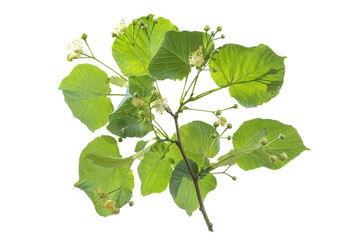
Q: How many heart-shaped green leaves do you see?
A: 10